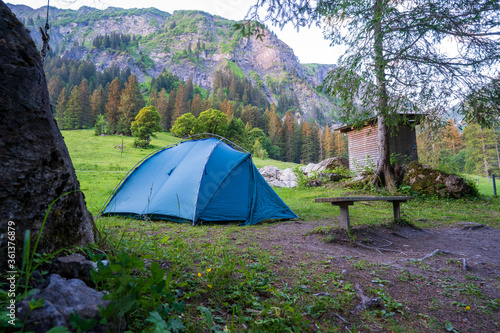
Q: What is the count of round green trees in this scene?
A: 3